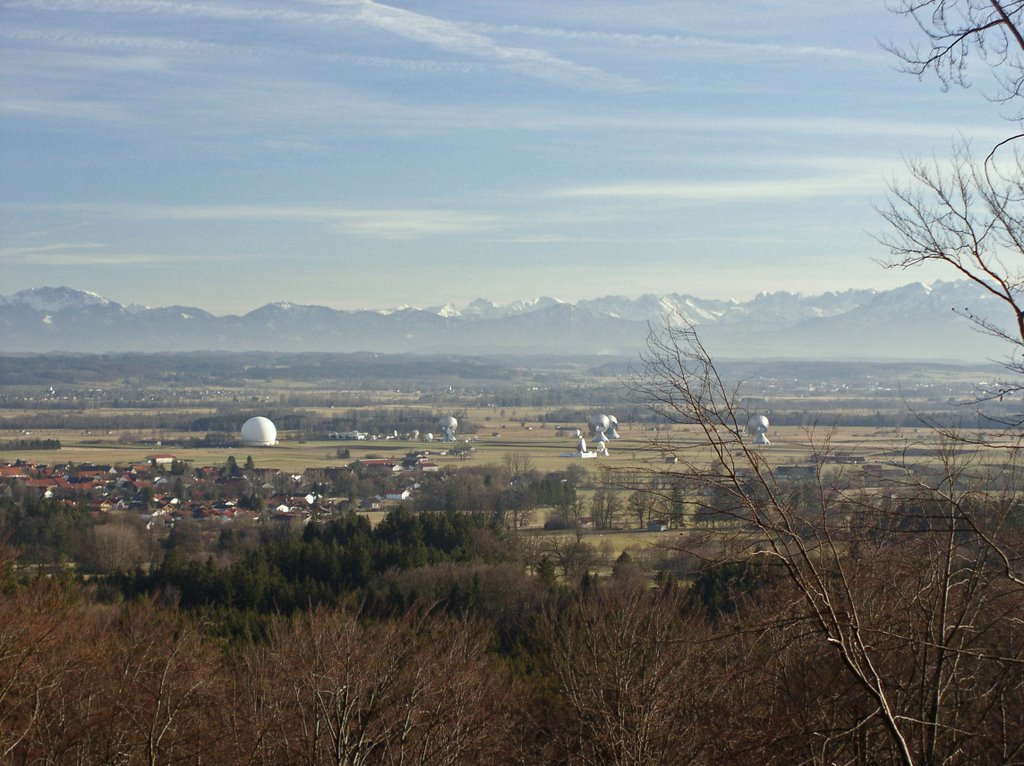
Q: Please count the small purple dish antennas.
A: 0